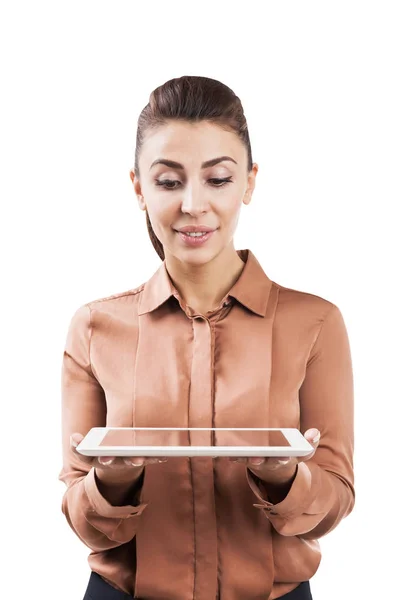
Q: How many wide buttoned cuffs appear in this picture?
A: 2